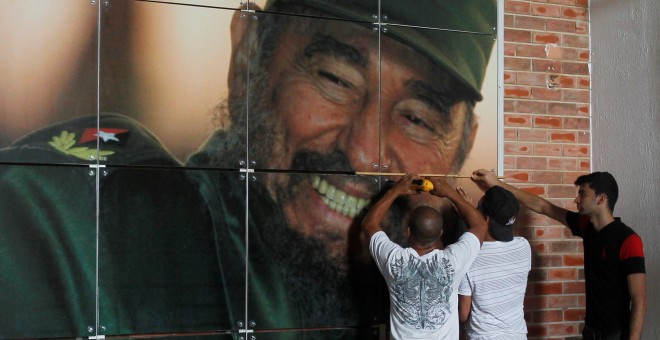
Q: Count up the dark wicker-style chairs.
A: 0